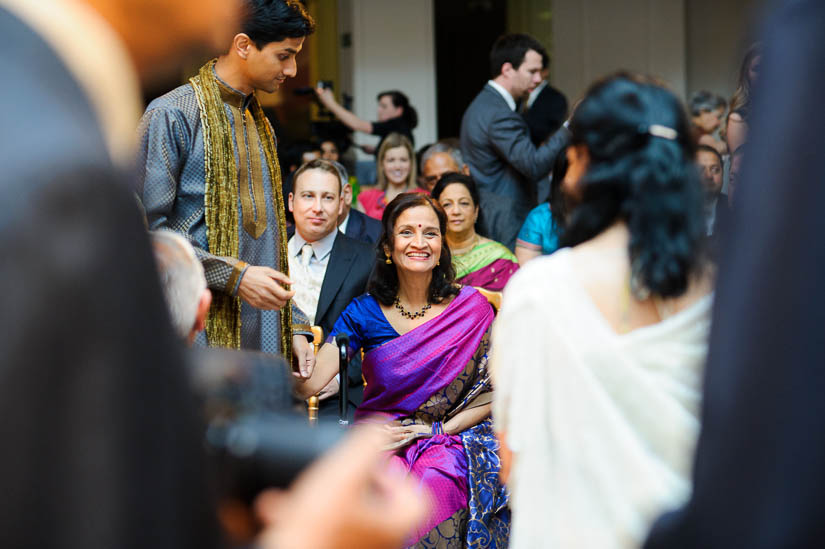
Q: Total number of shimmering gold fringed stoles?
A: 1